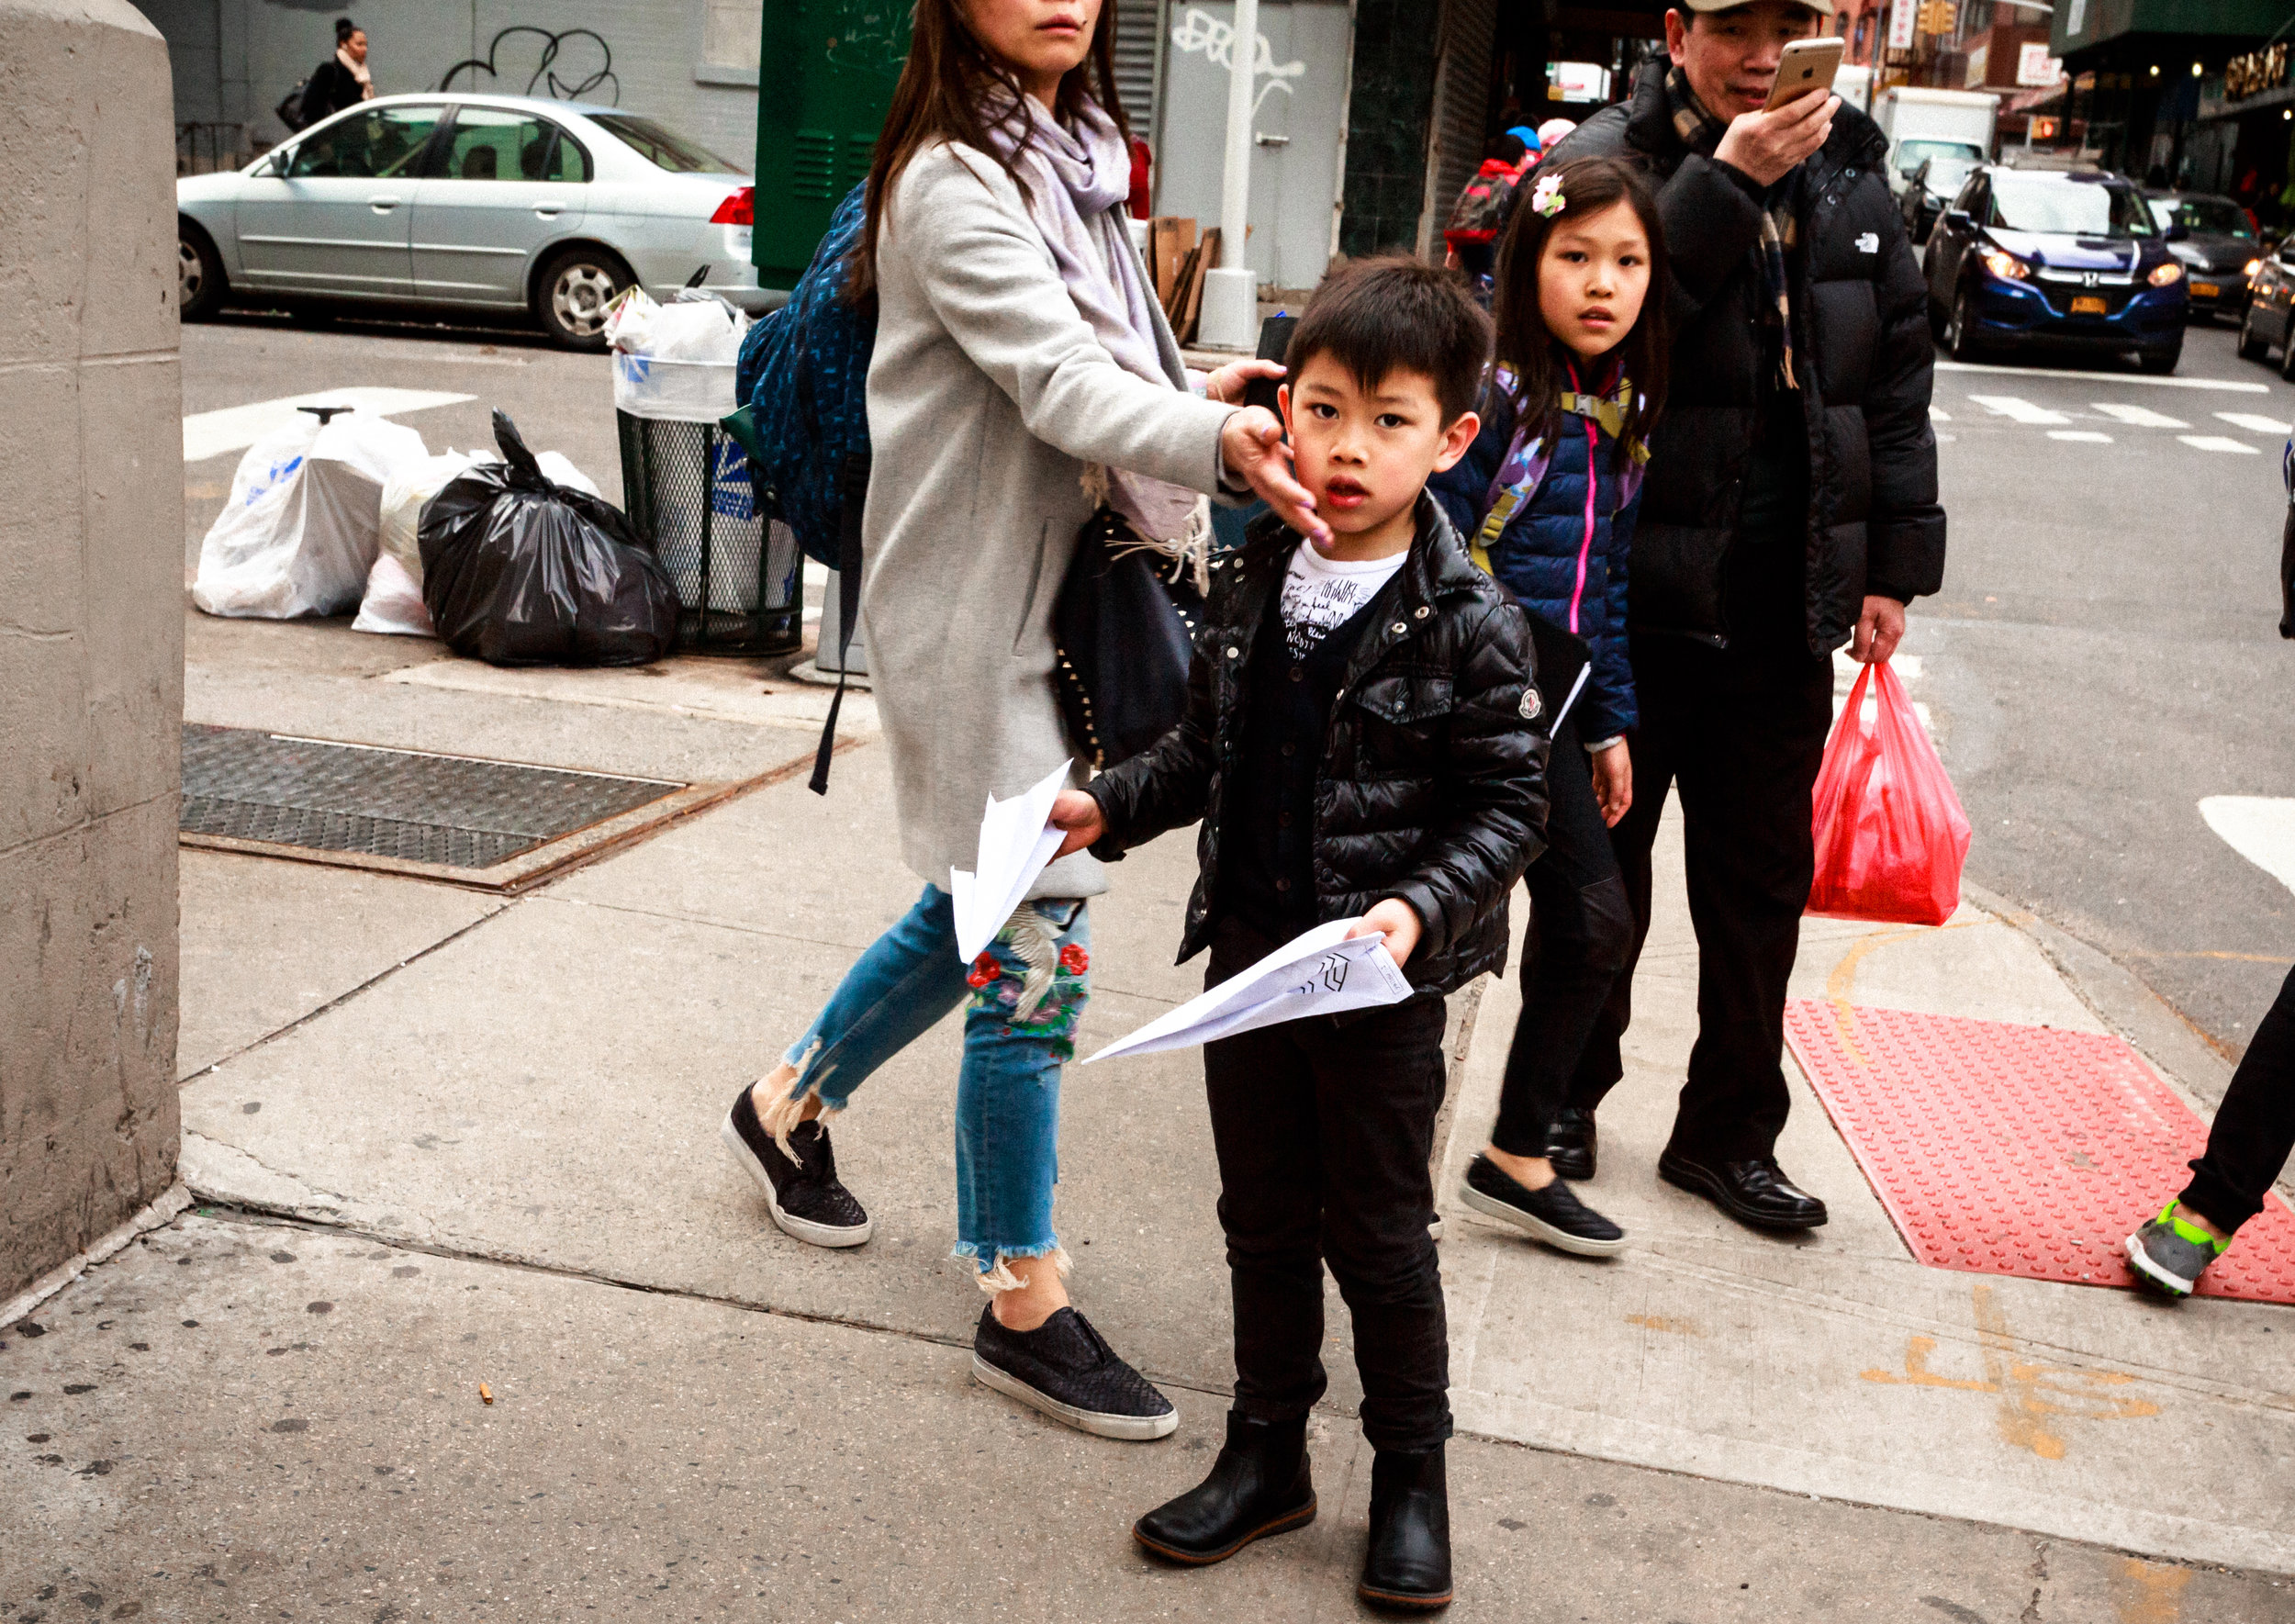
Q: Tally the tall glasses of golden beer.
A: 0